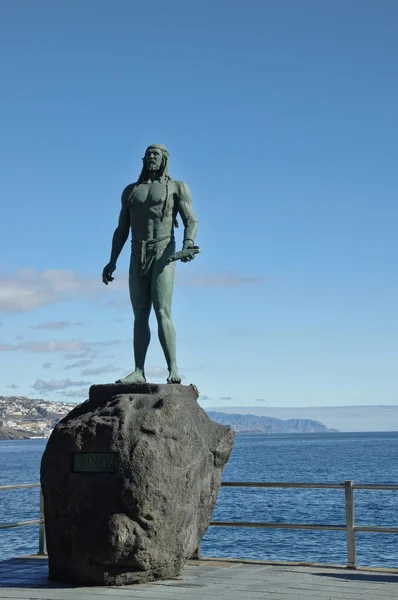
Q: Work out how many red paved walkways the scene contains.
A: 0